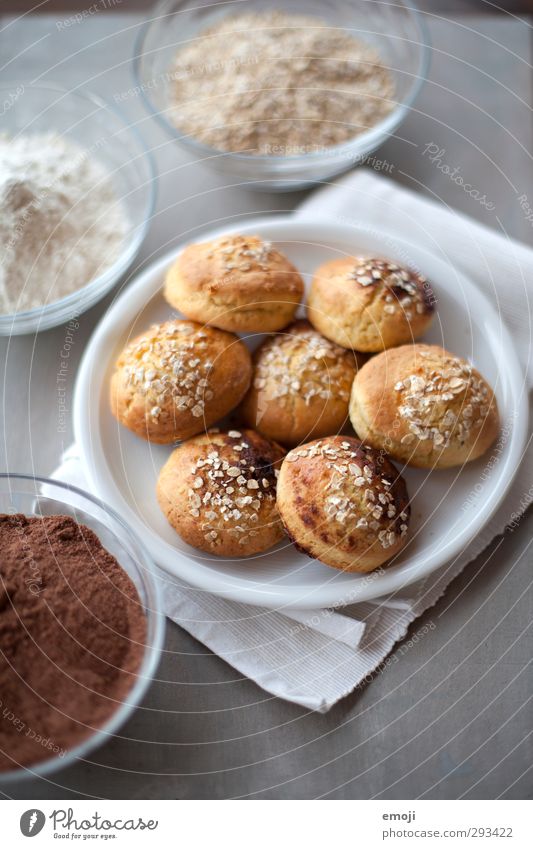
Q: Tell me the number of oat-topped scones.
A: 7